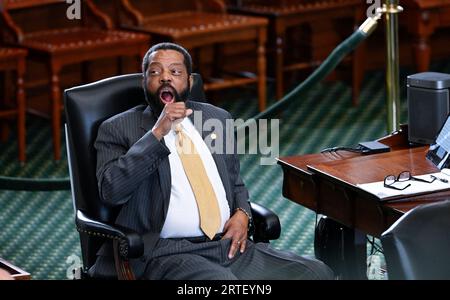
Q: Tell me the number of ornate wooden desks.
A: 1